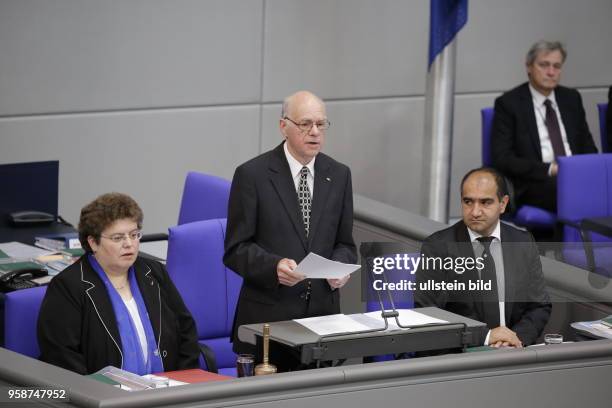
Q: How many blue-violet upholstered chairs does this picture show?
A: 7